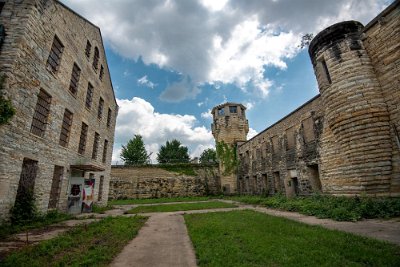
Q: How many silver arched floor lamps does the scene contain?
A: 0